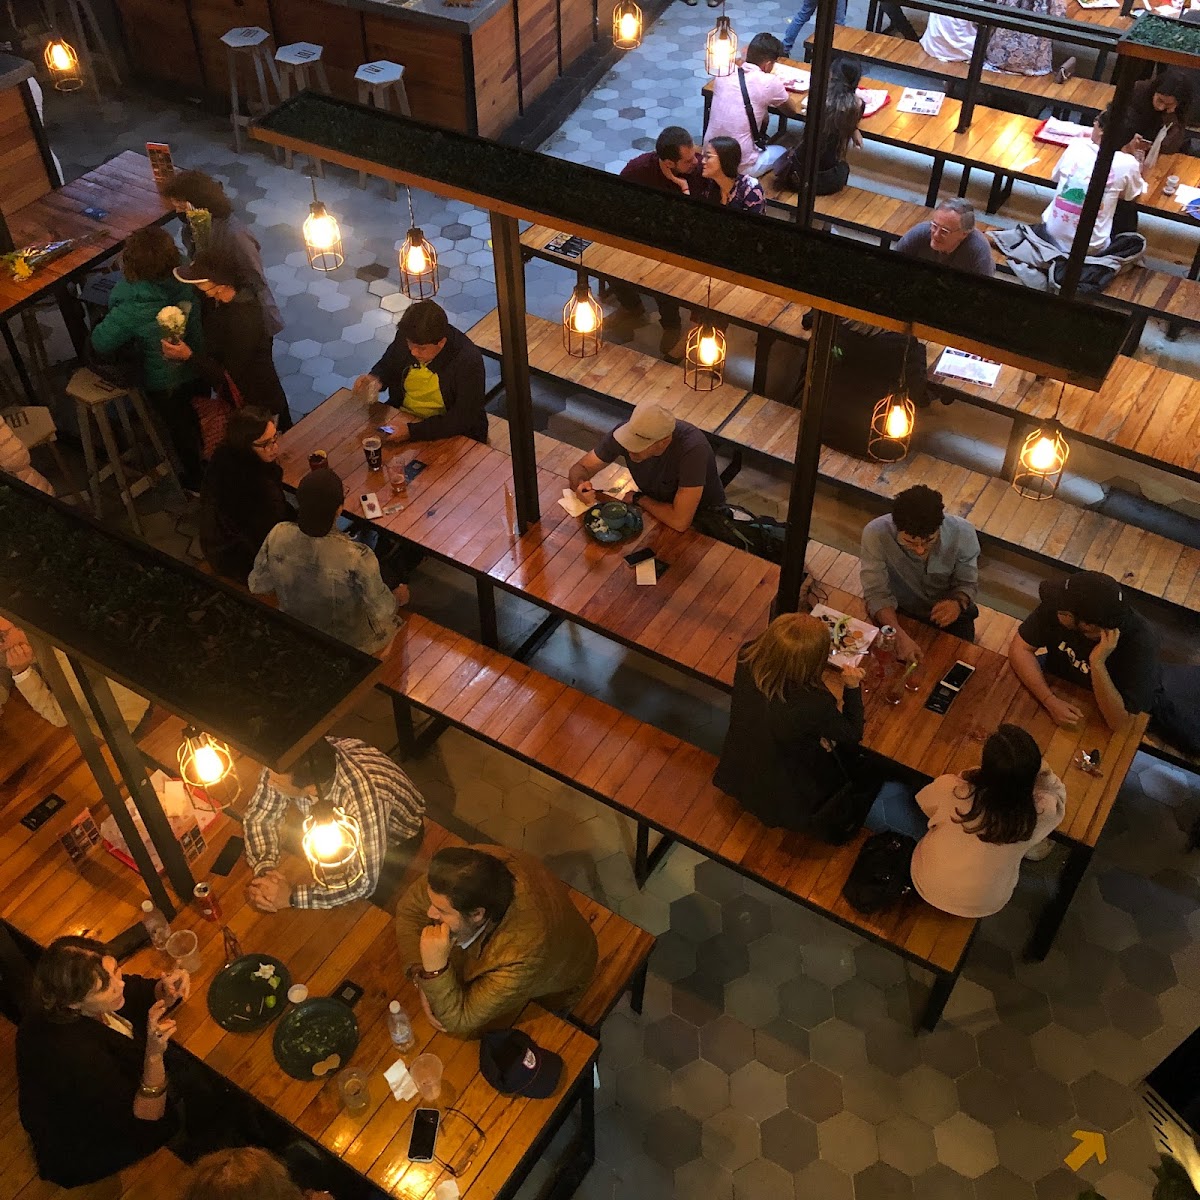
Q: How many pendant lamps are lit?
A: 11